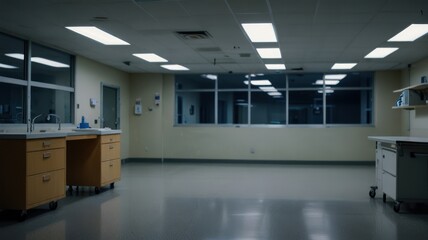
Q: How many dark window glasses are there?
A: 14